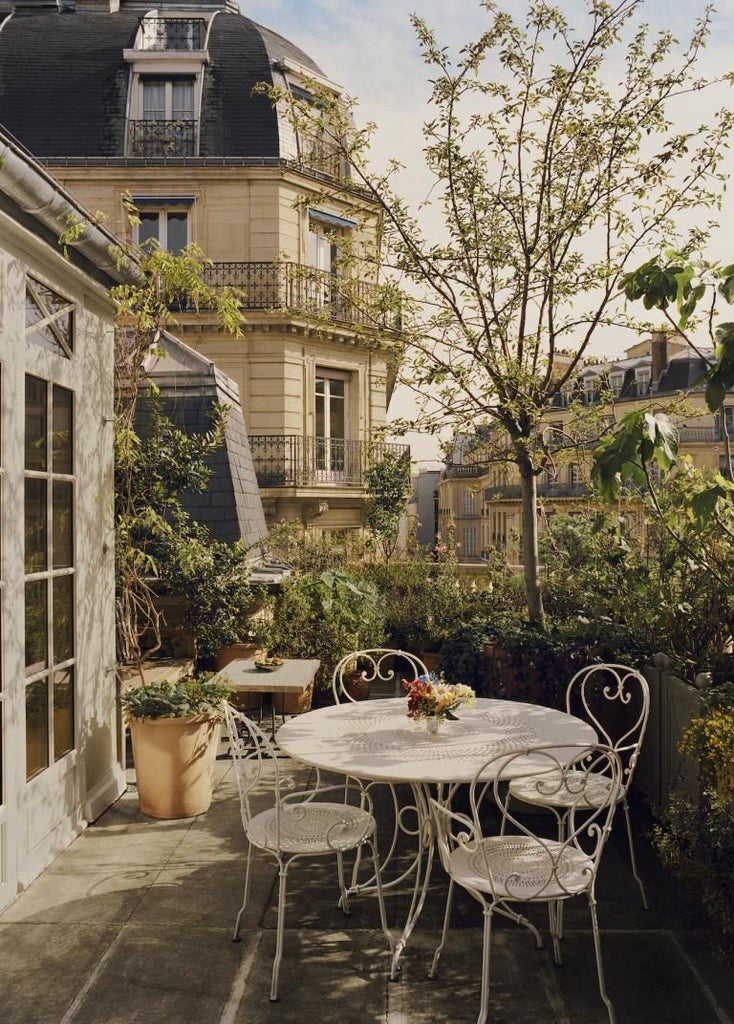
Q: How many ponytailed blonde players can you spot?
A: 0